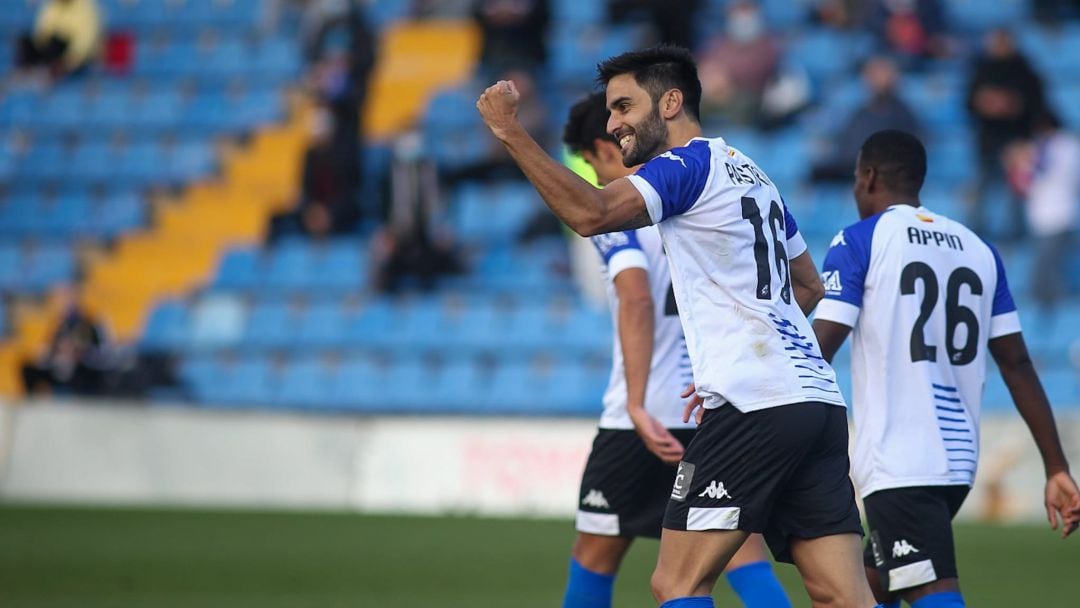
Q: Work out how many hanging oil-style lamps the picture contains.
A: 0